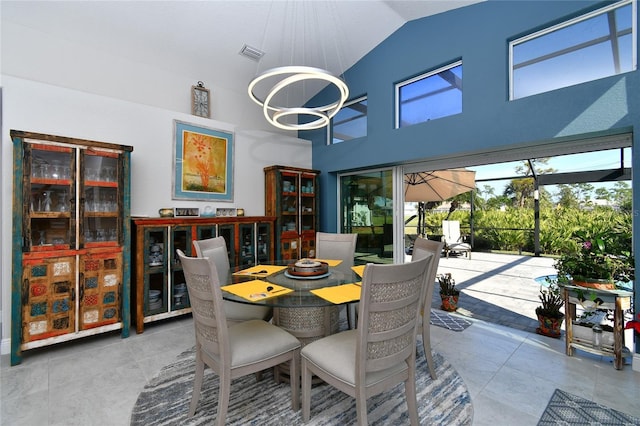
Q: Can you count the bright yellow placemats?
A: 5